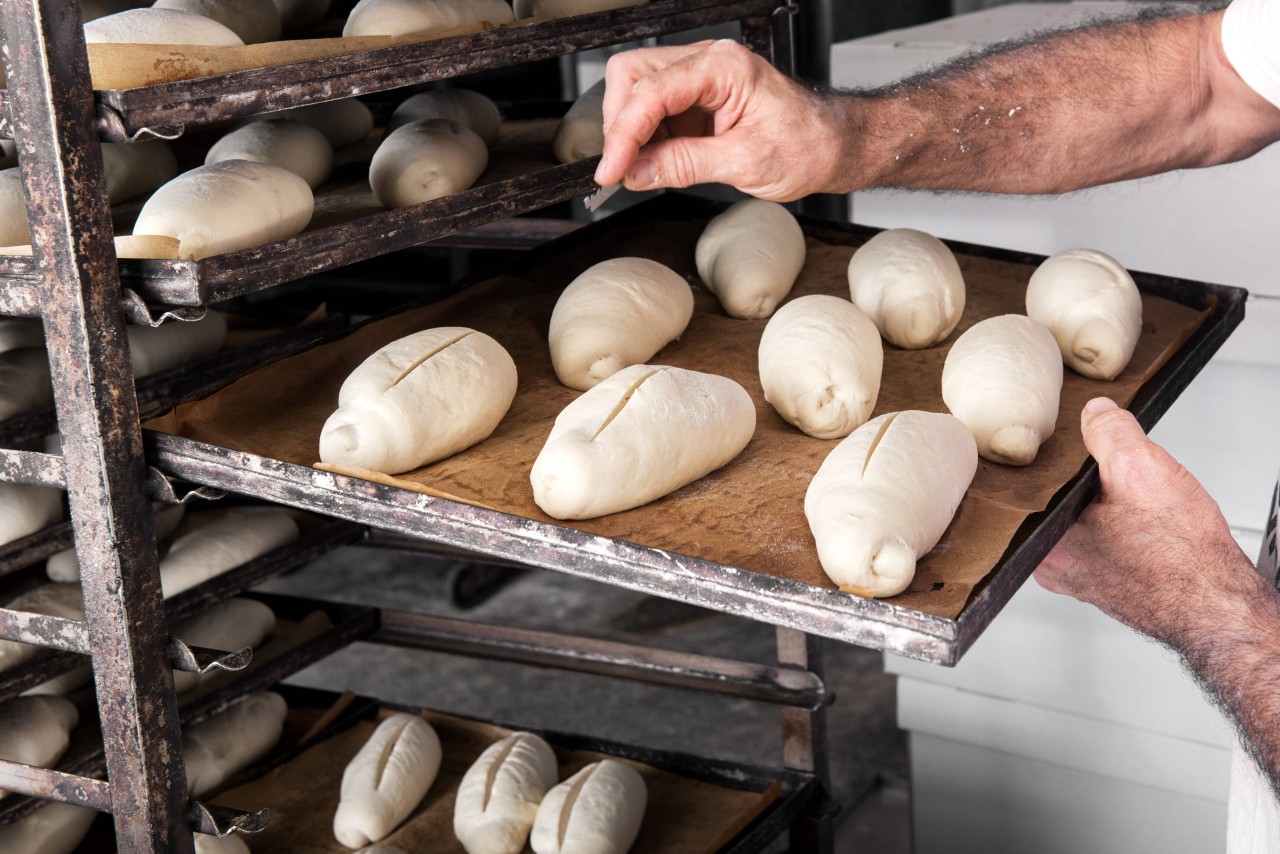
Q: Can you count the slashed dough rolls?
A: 6